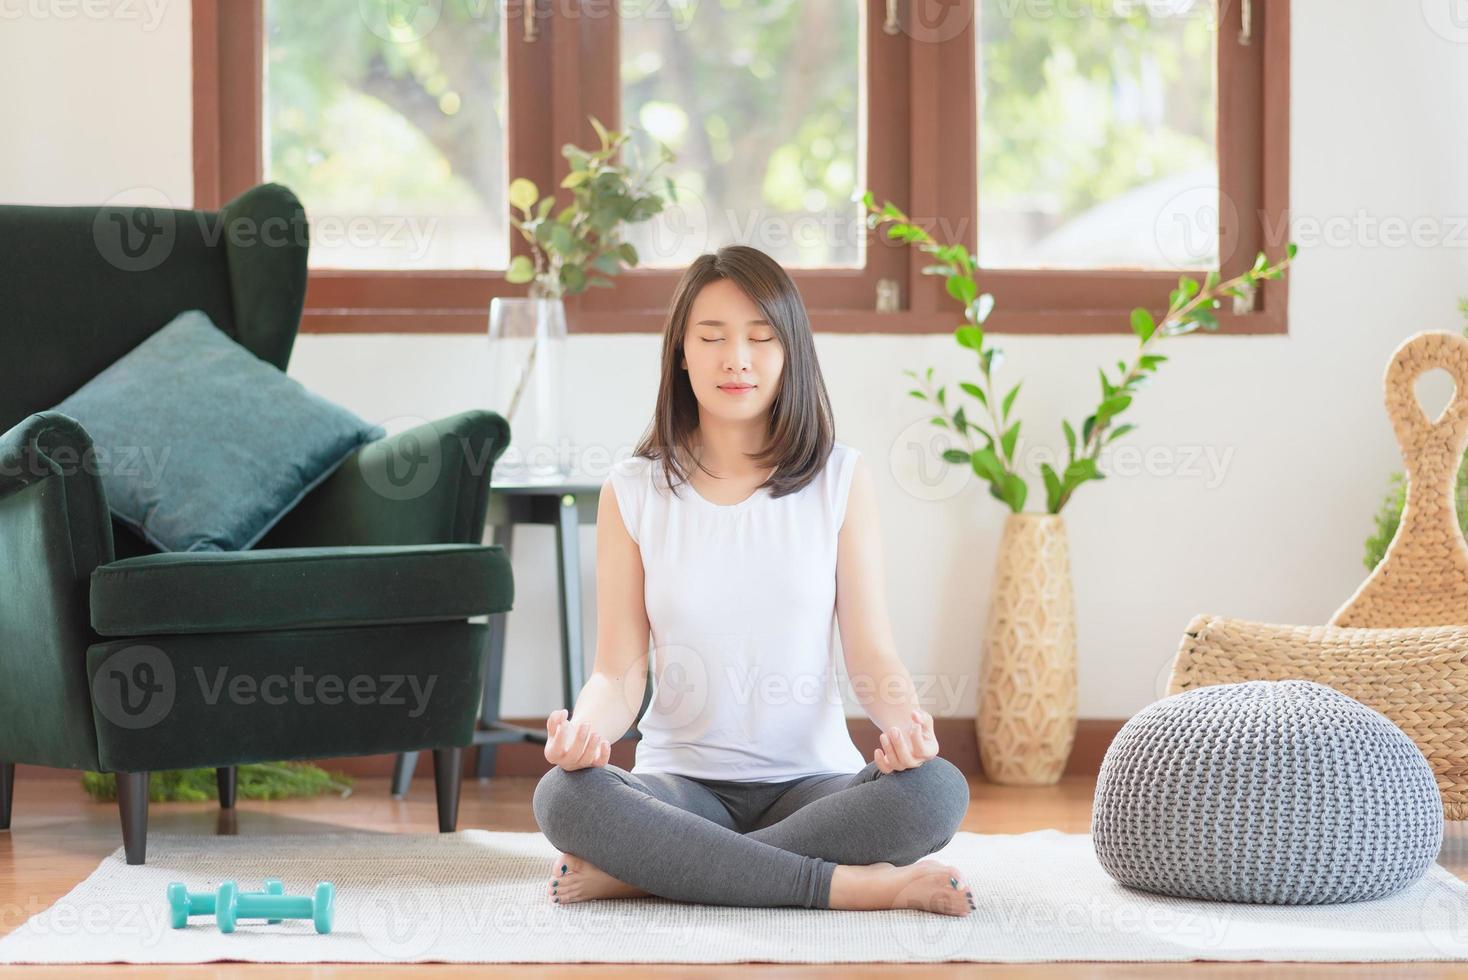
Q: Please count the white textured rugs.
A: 1